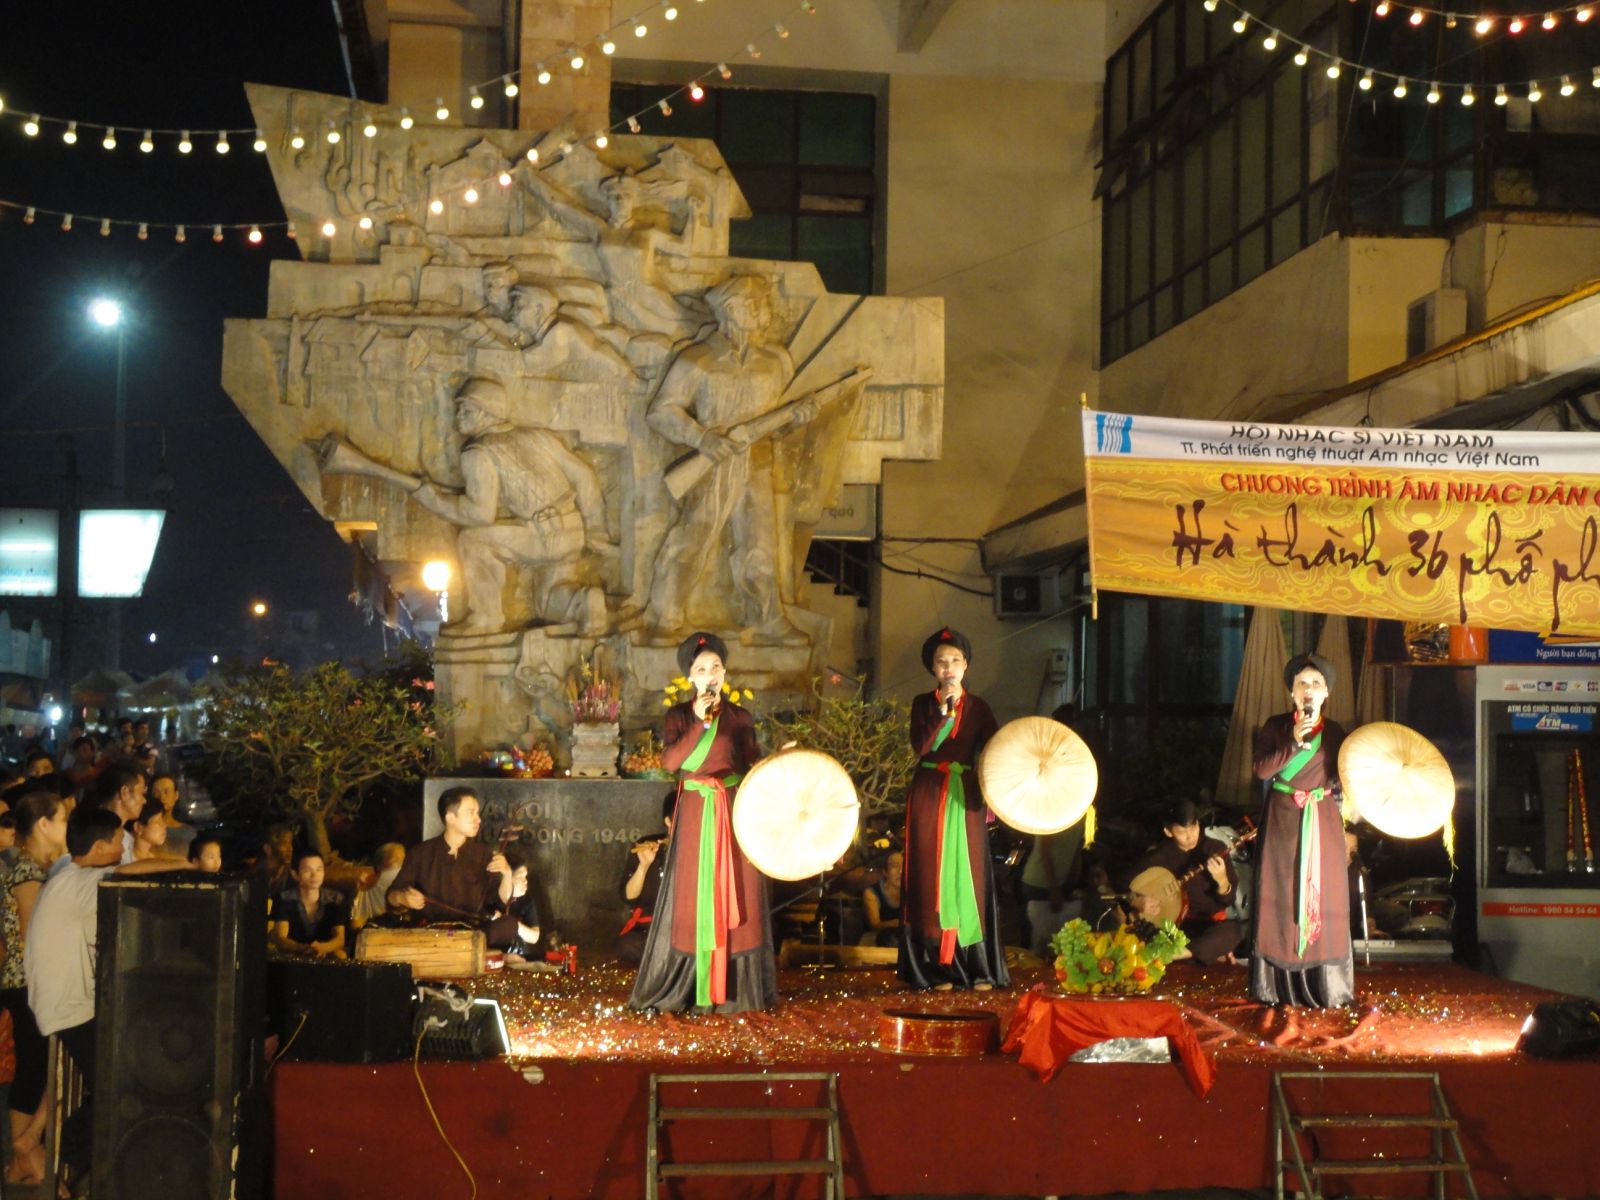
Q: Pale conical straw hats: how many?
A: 3